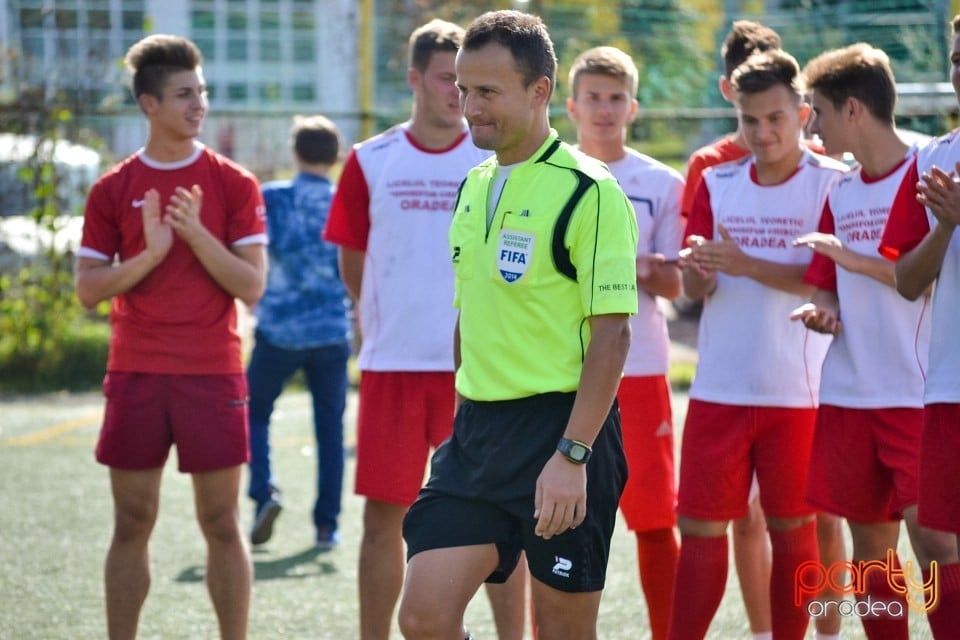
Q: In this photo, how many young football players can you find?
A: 7